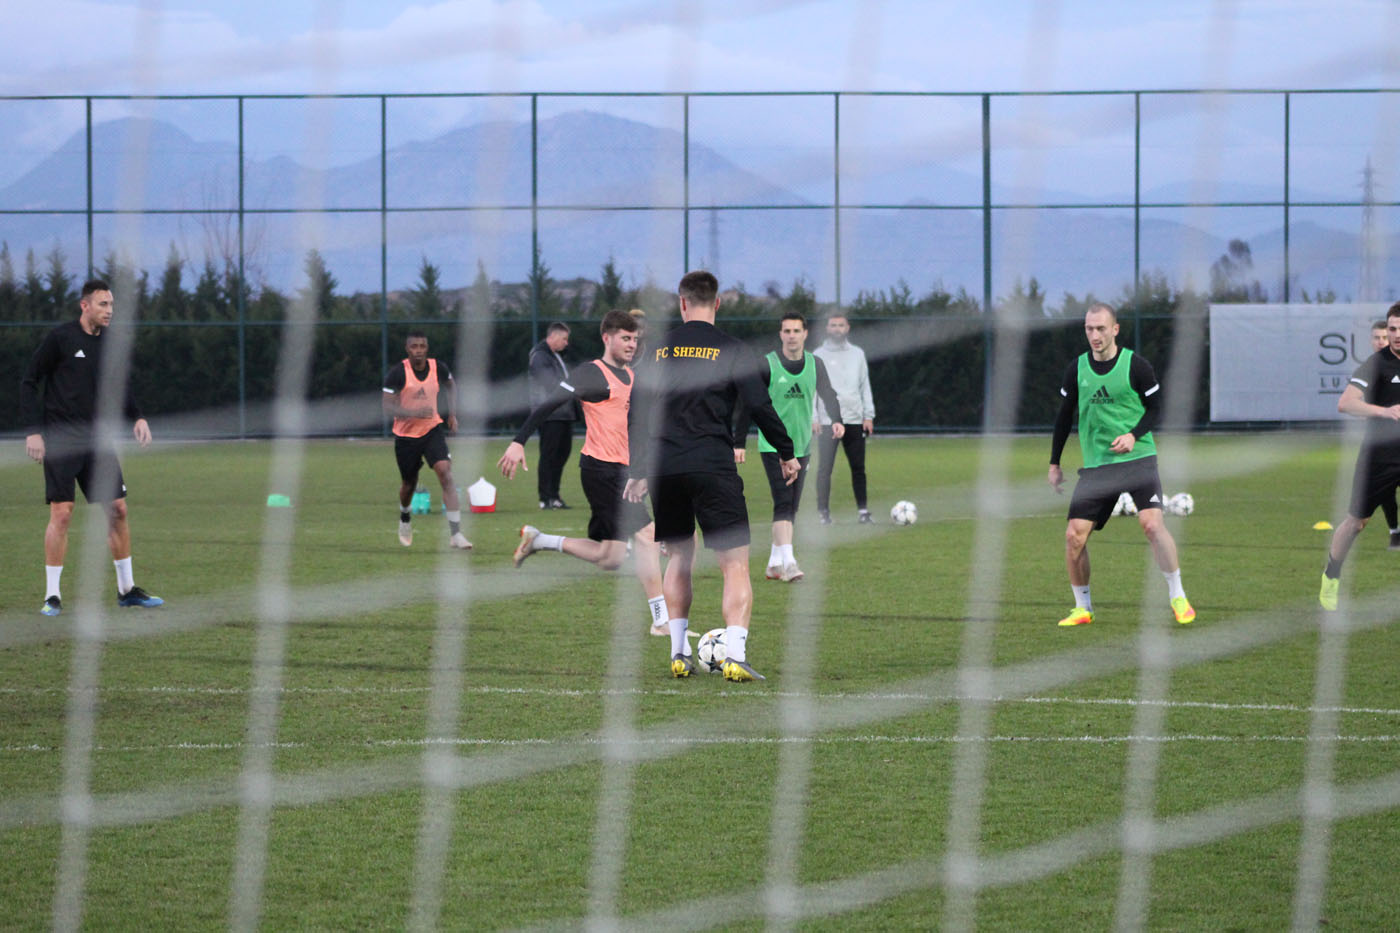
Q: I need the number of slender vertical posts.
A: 9